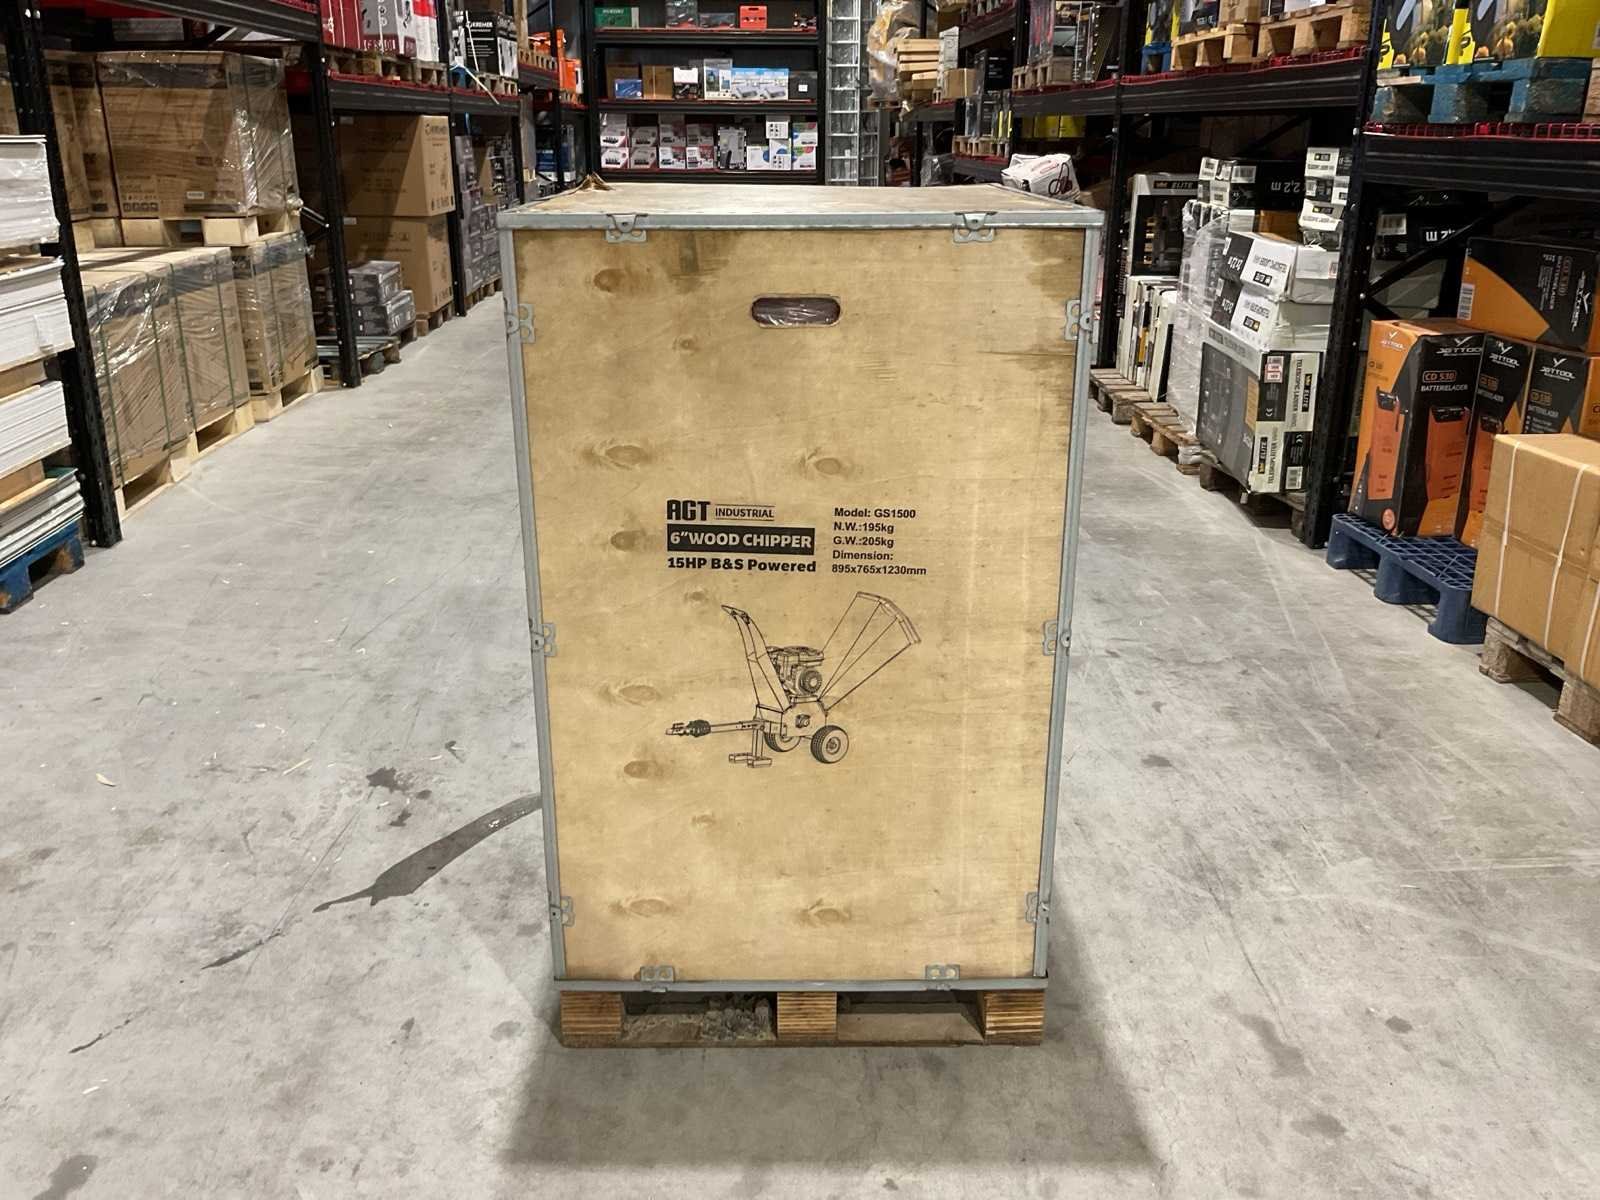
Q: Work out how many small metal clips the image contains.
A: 10